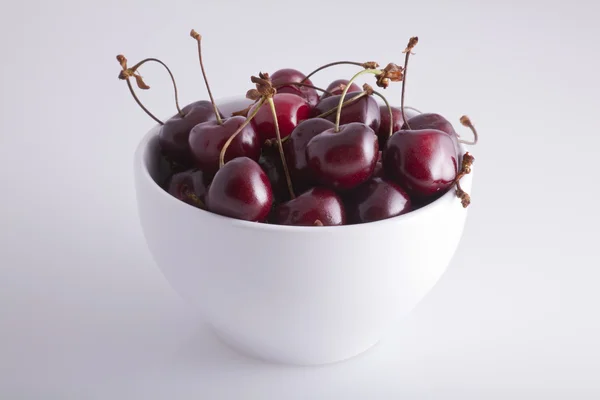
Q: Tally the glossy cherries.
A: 15